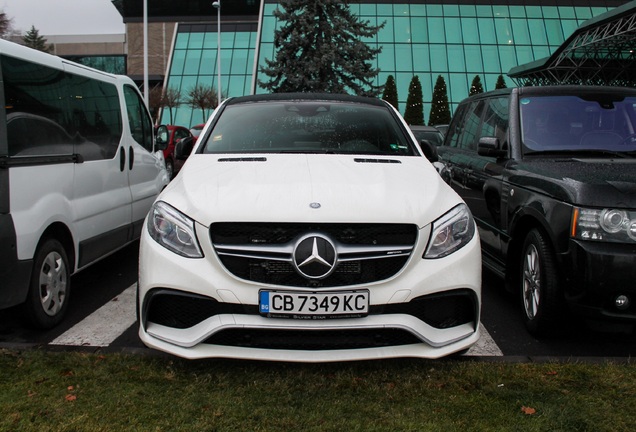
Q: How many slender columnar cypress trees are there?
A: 5